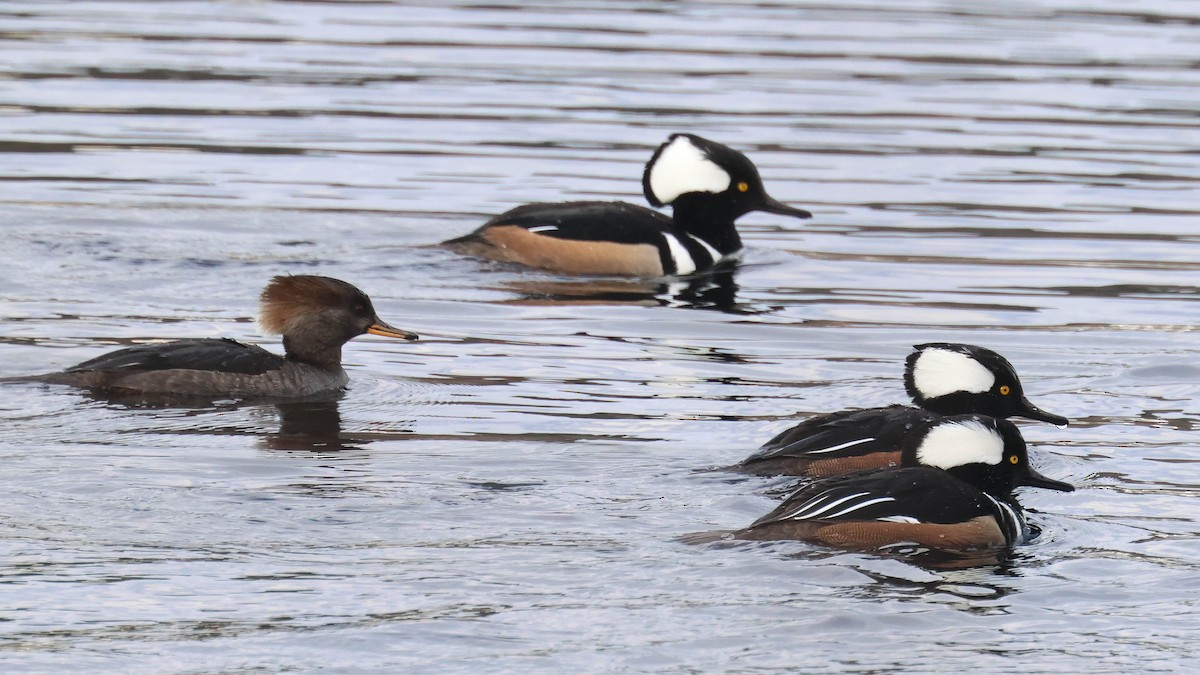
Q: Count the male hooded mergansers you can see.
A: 3